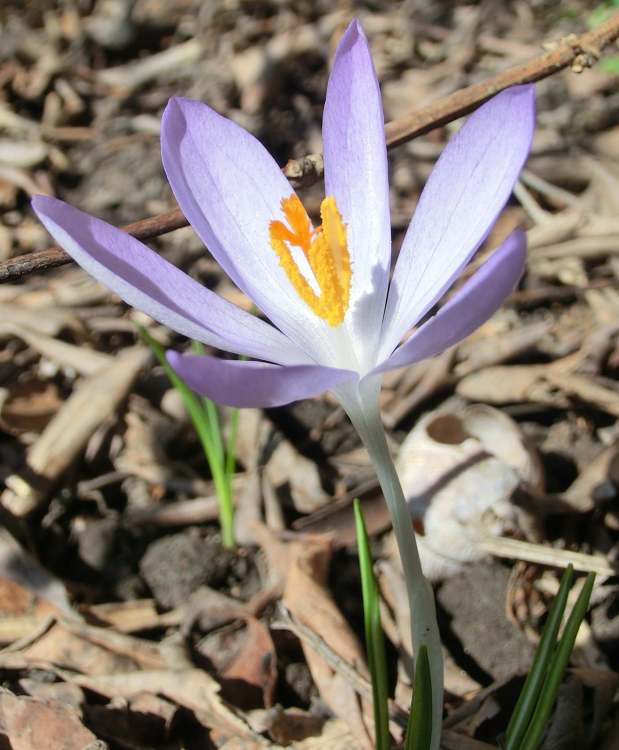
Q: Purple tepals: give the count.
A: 6